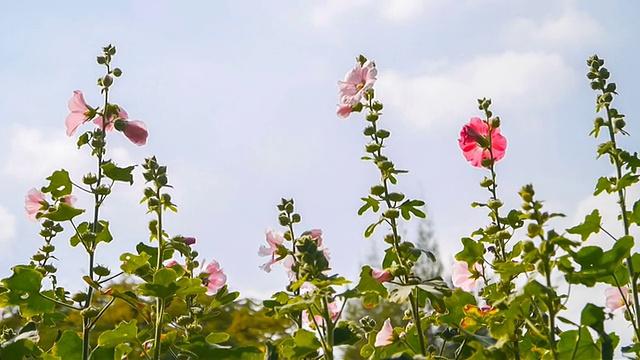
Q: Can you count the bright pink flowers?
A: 1